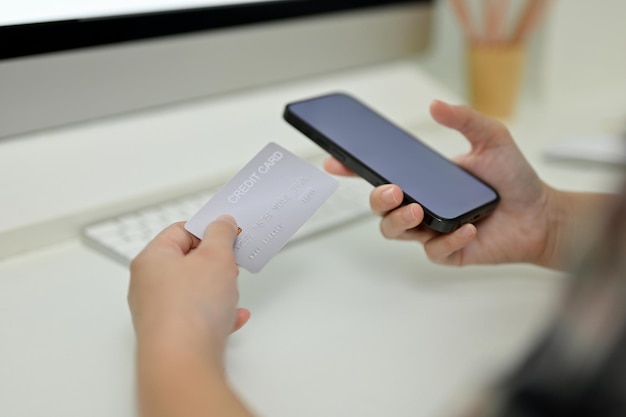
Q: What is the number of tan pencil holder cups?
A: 1